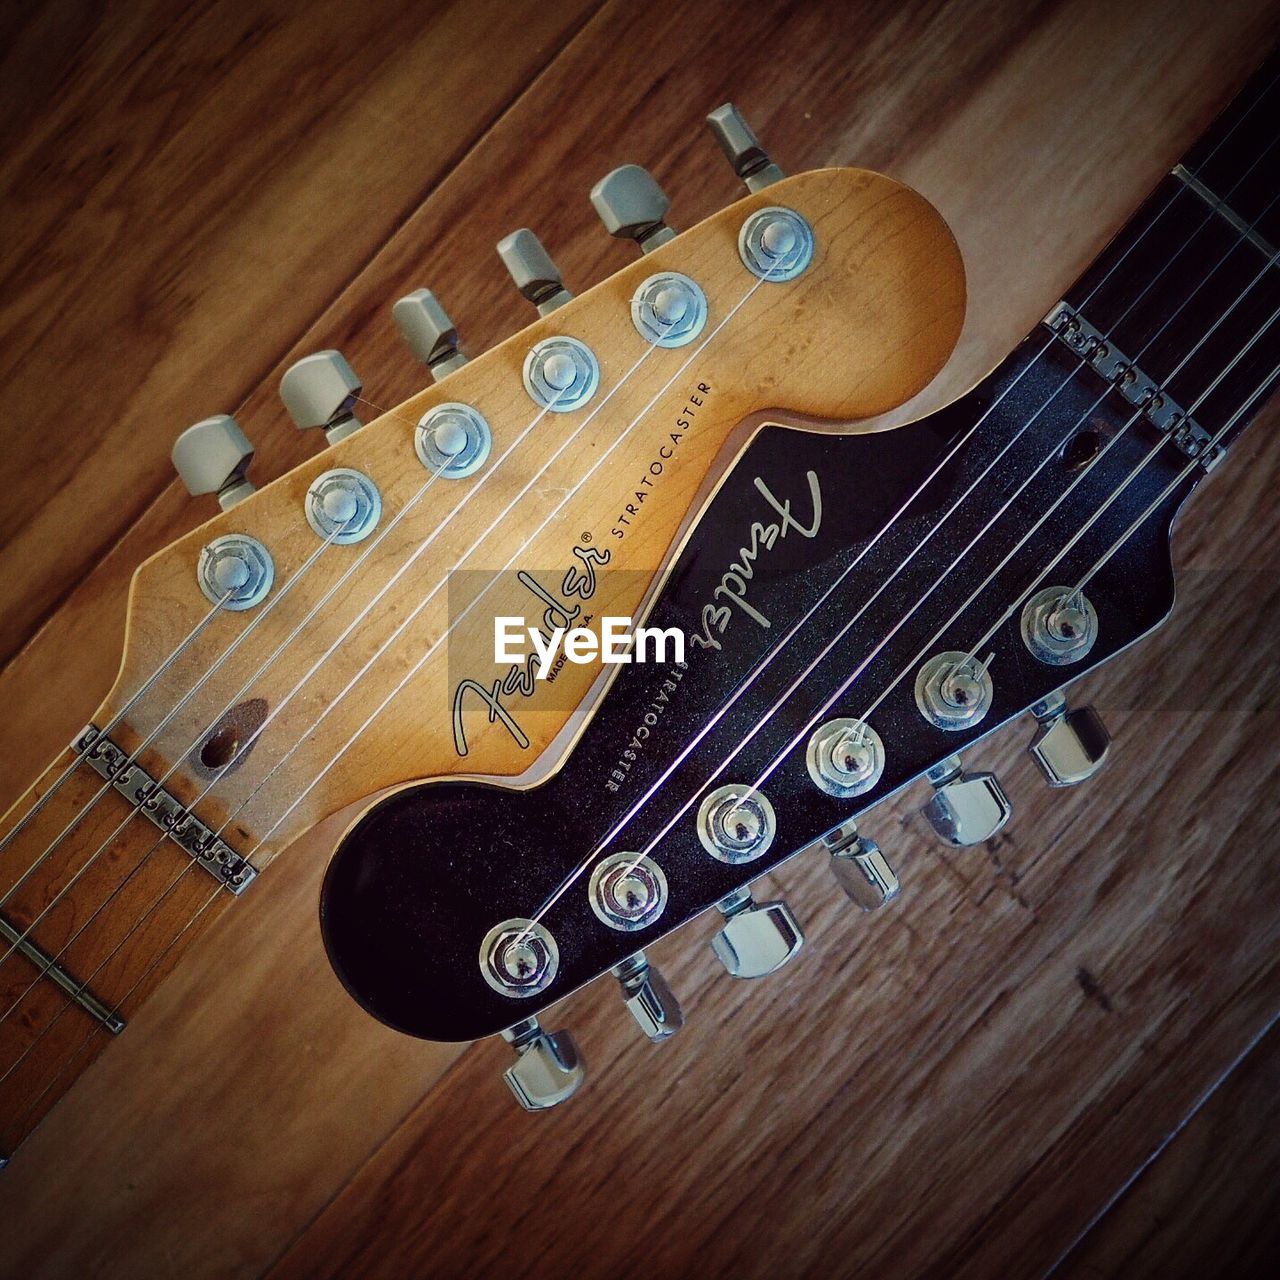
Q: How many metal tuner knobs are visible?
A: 12